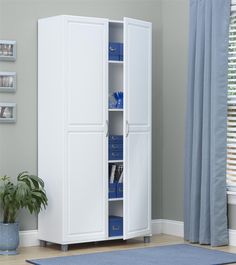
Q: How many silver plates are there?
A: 0